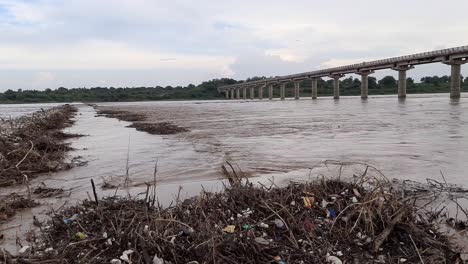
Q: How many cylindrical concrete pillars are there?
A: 14